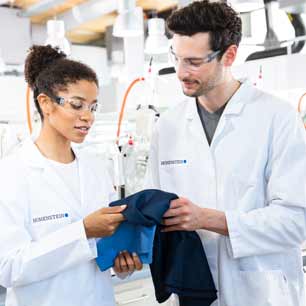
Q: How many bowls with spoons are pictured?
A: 0